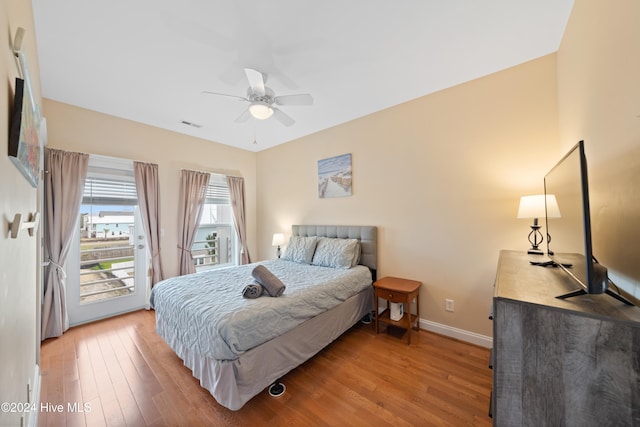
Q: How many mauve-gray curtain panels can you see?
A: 4